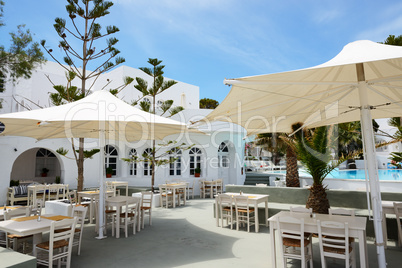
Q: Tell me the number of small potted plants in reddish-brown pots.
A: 3